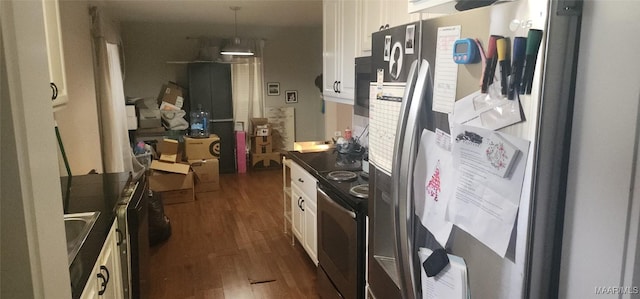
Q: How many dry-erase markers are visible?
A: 4